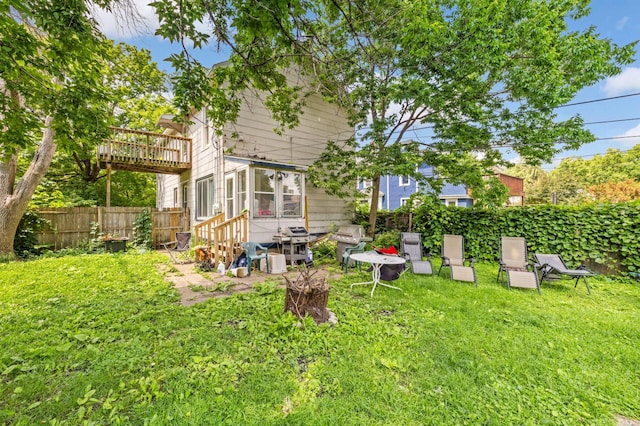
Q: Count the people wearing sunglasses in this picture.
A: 0